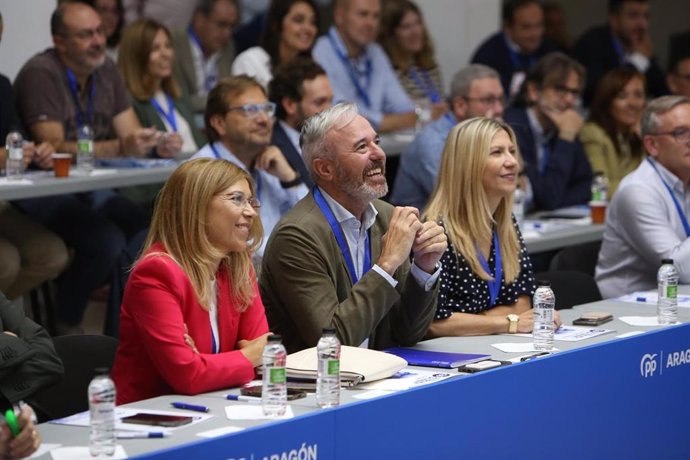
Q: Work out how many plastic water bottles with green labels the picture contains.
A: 5